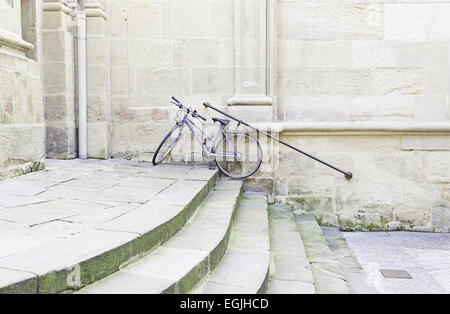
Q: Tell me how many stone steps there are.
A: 6